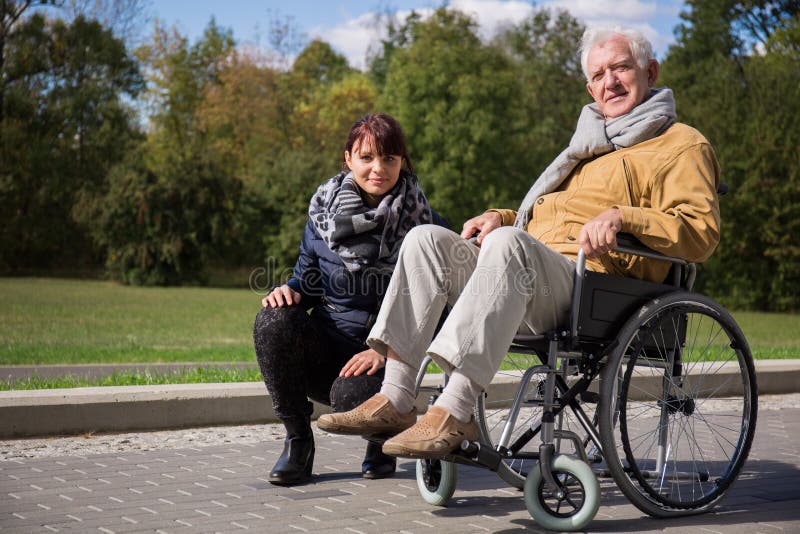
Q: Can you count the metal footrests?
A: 2